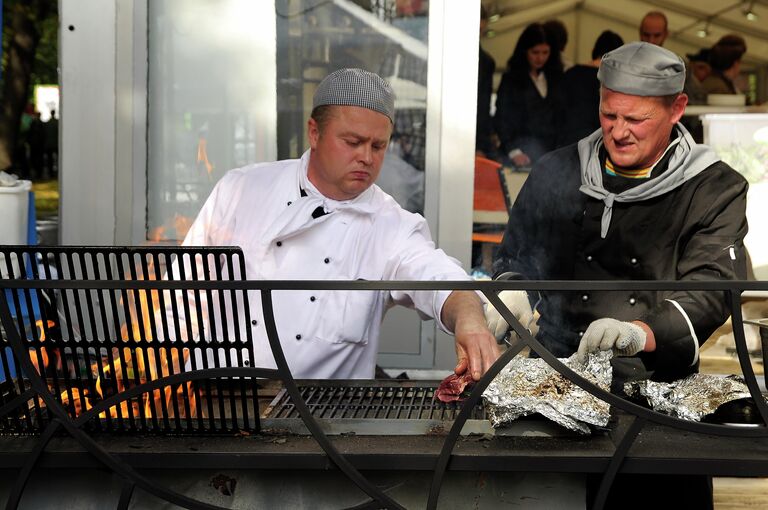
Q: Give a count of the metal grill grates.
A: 2